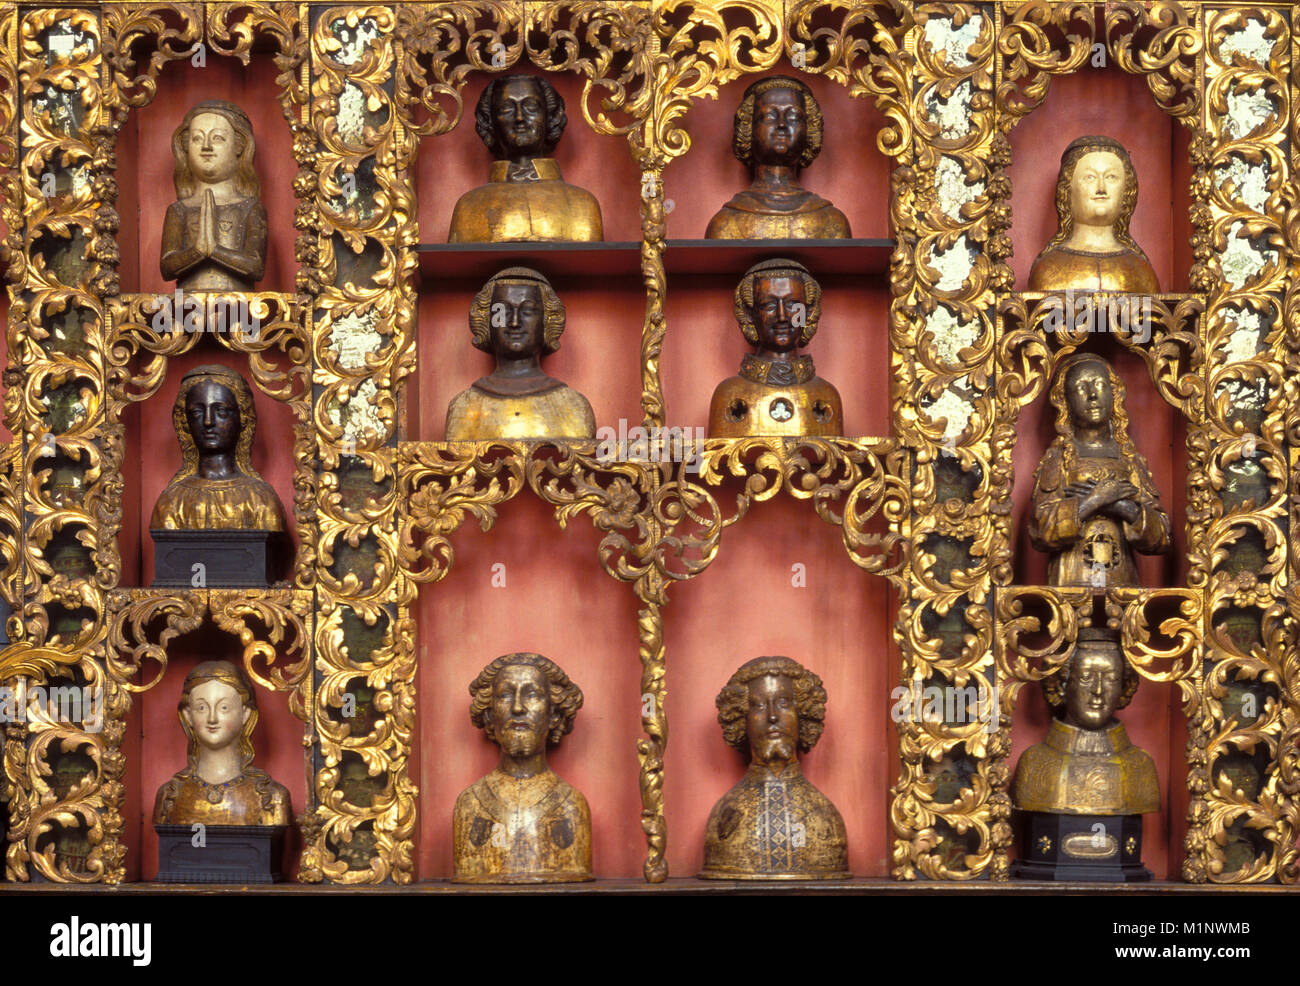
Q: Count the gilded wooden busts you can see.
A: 12